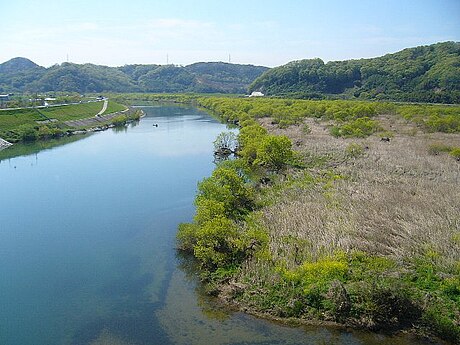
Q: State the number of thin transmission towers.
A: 3